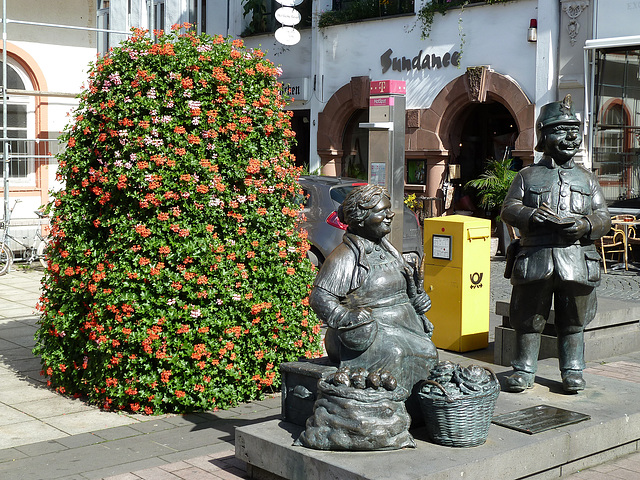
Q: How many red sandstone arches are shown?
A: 2